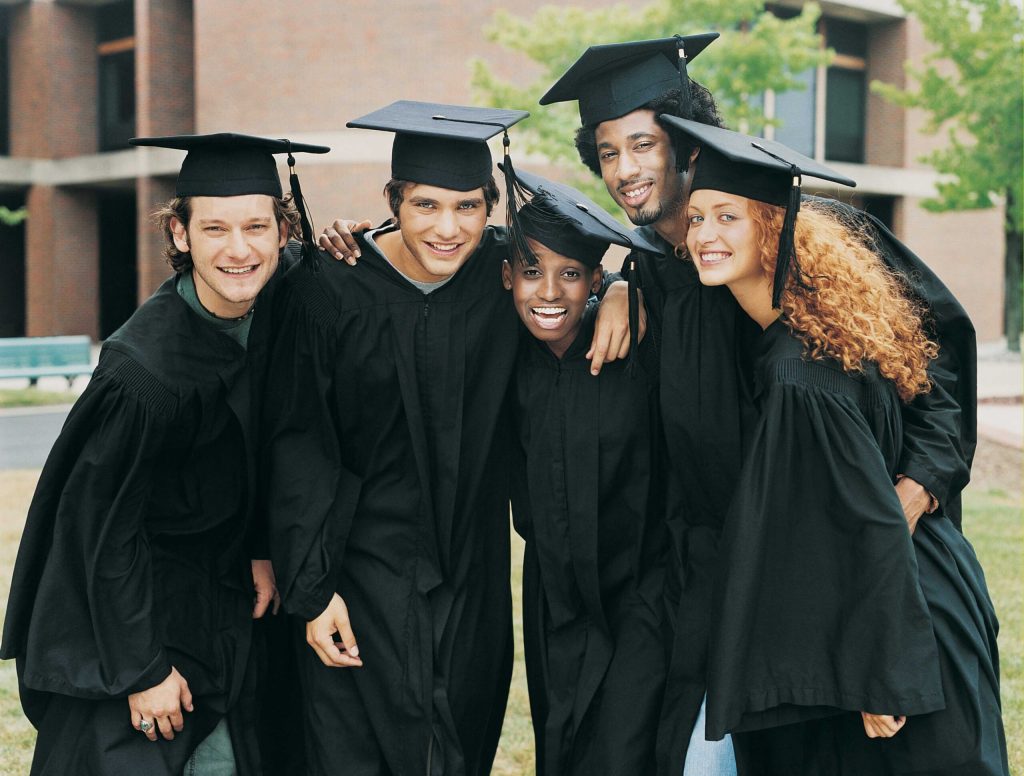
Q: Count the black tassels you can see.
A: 5